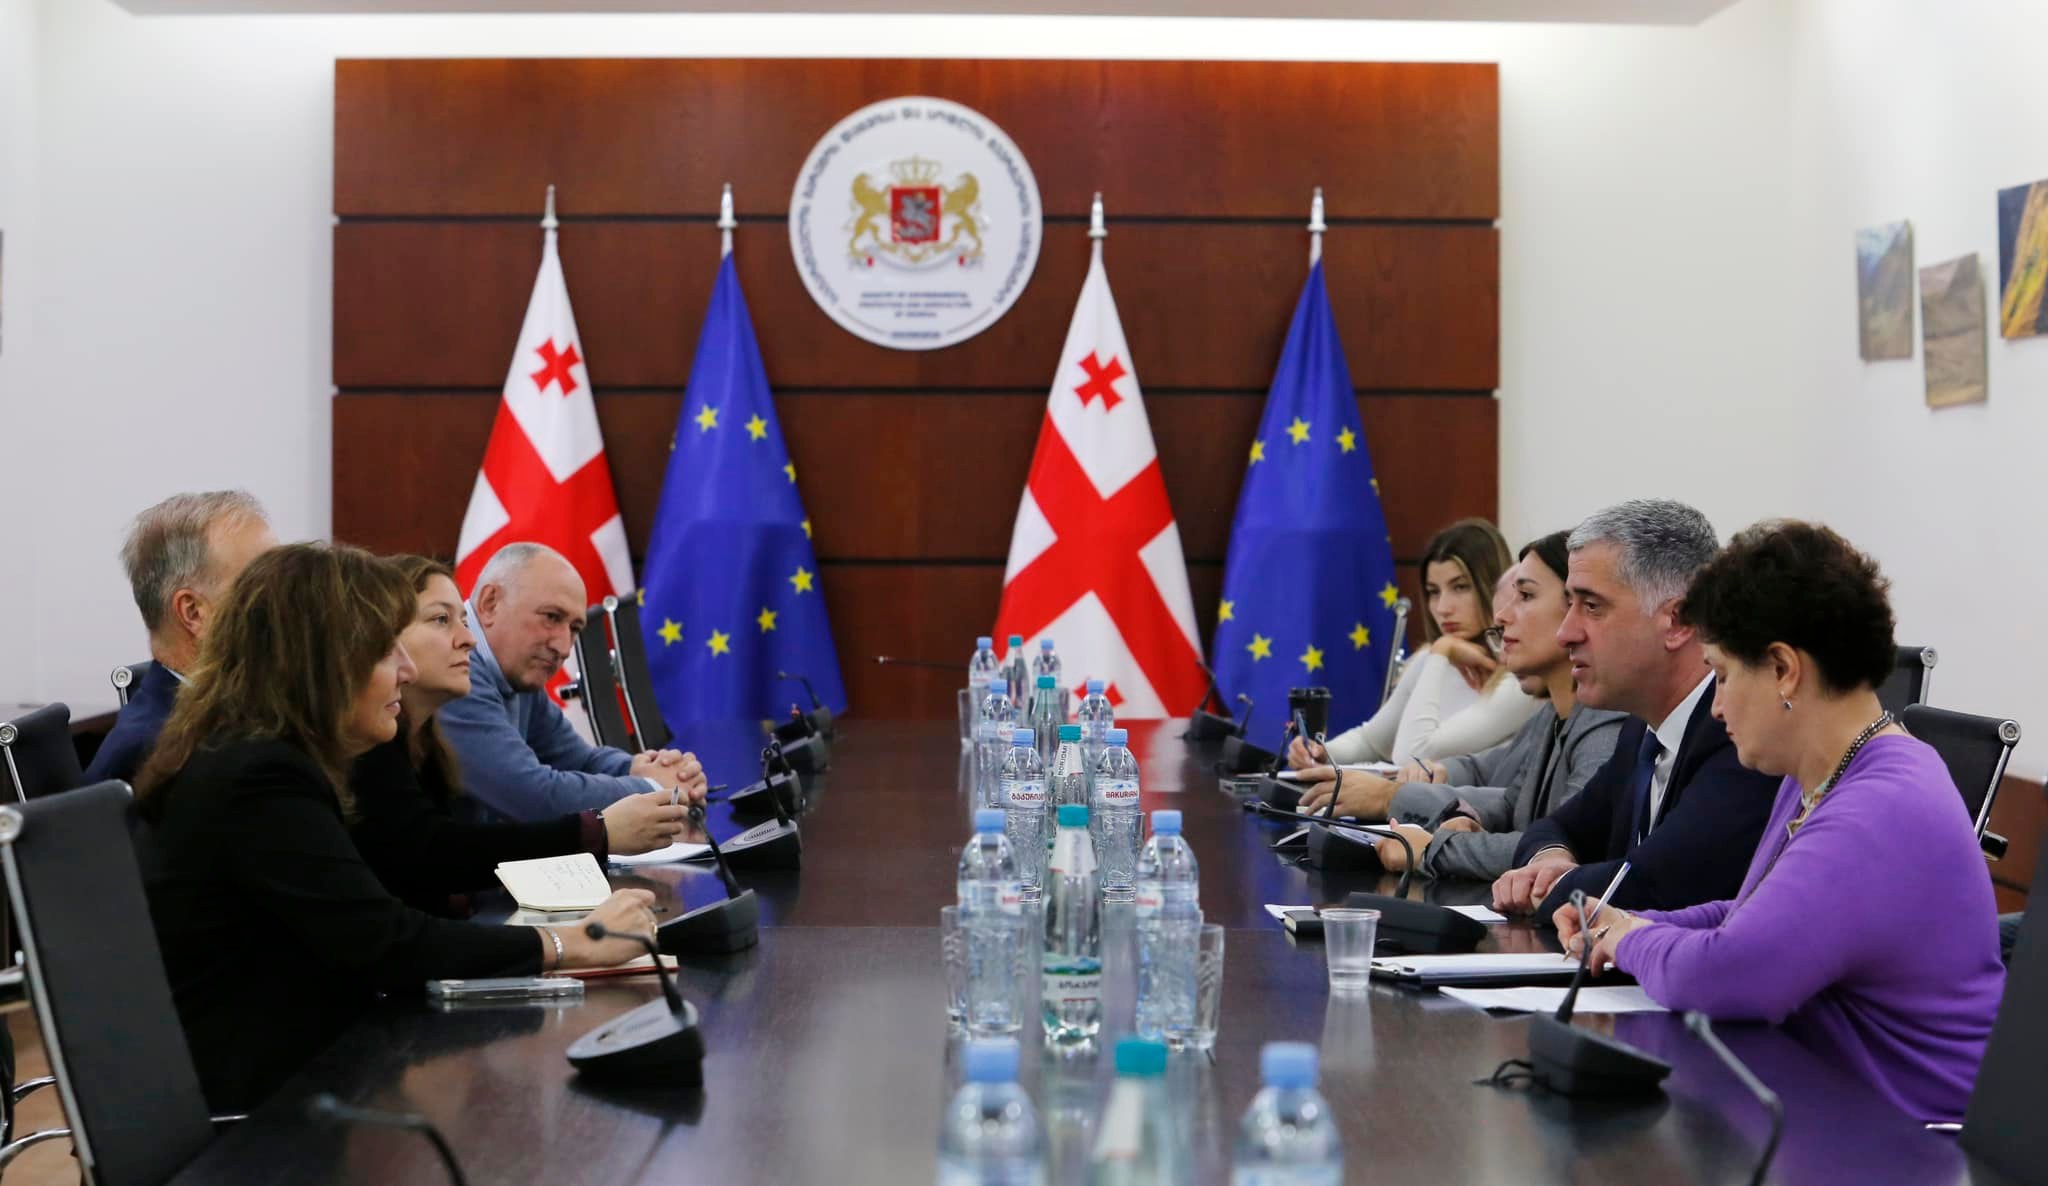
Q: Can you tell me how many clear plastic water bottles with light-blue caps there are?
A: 10